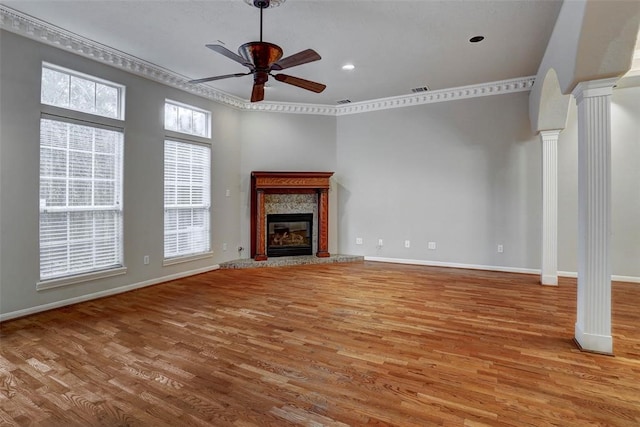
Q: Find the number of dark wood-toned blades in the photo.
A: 5